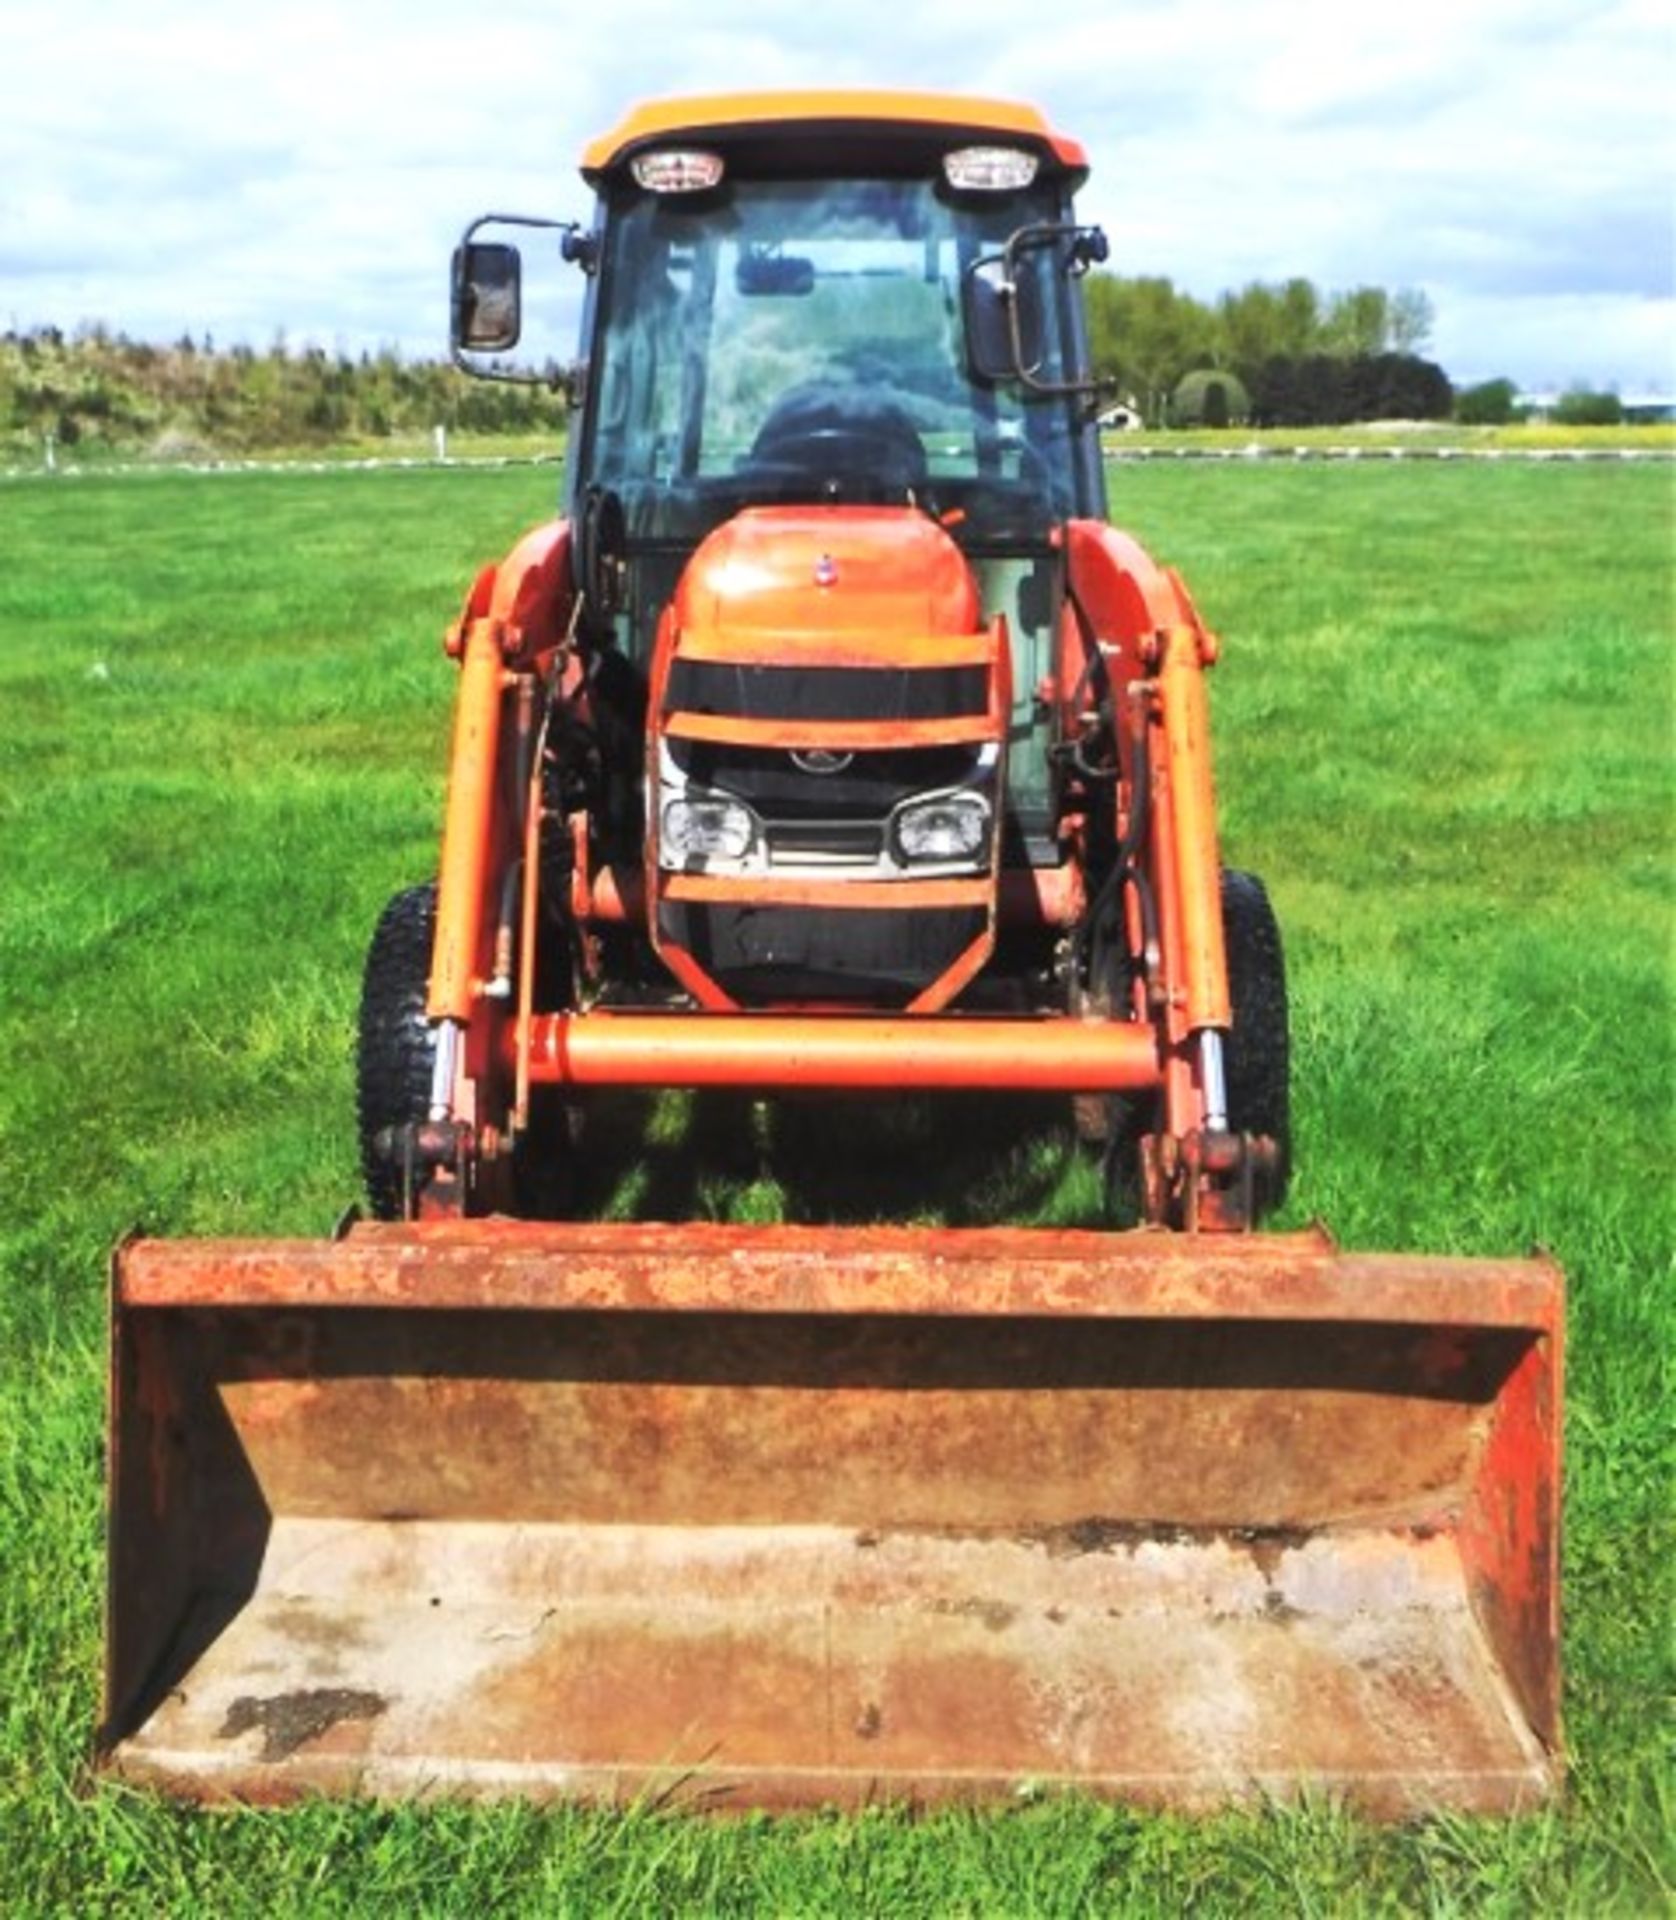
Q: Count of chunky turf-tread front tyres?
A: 2